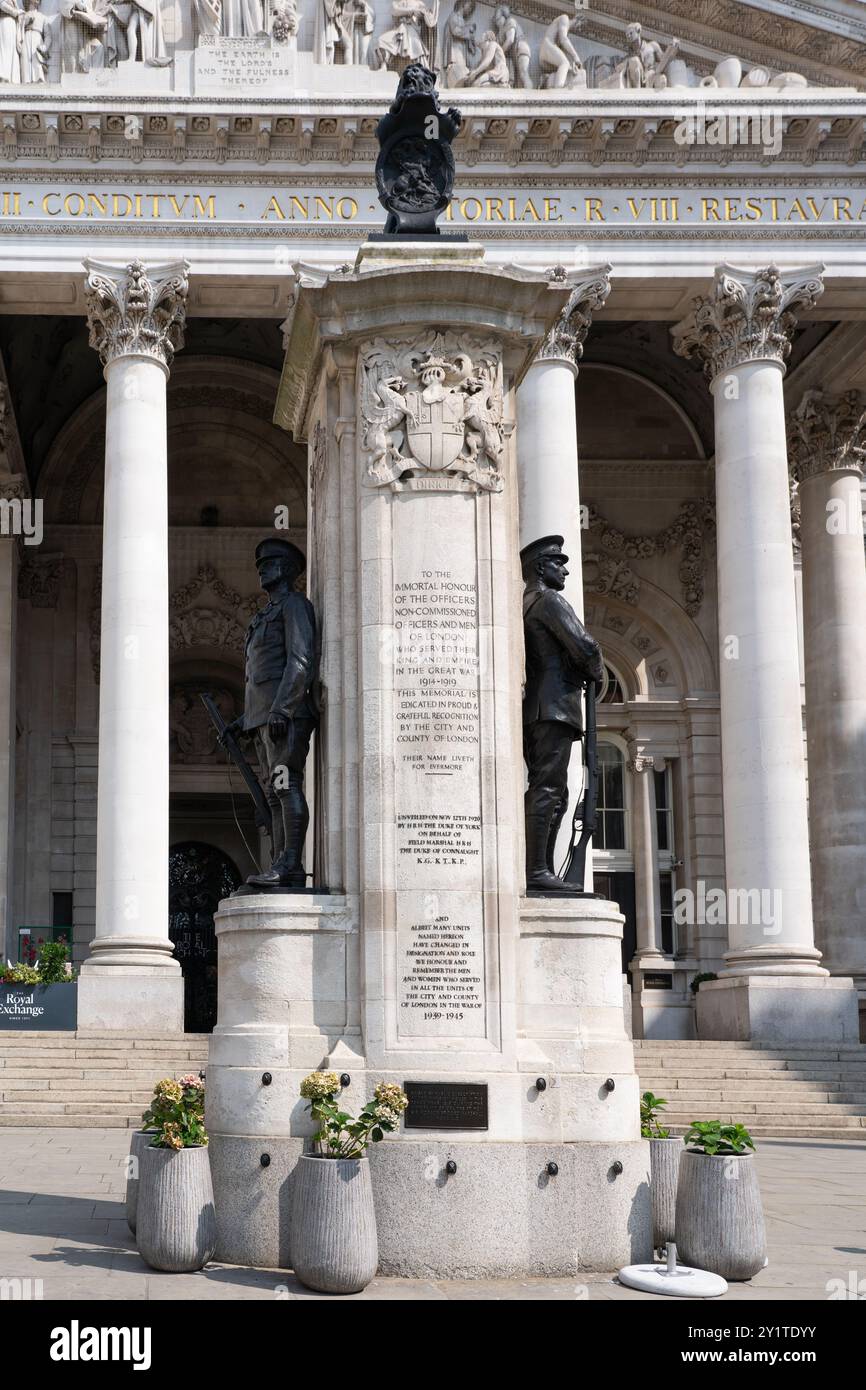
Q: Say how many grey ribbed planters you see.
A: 5